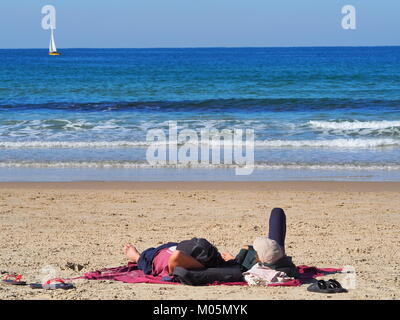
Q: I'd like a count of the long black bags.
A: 1